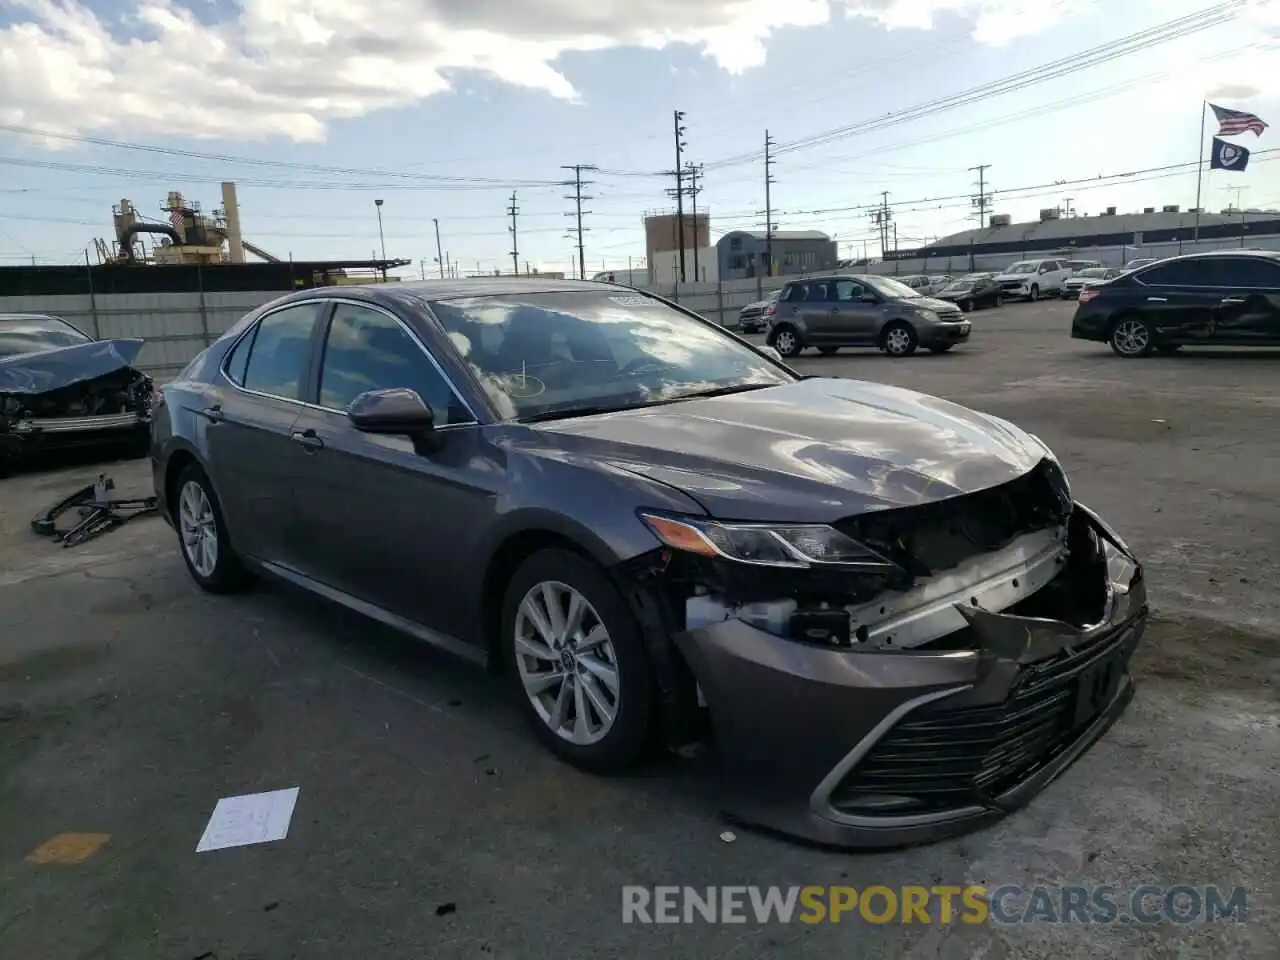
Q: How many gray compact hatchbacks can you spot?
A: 1